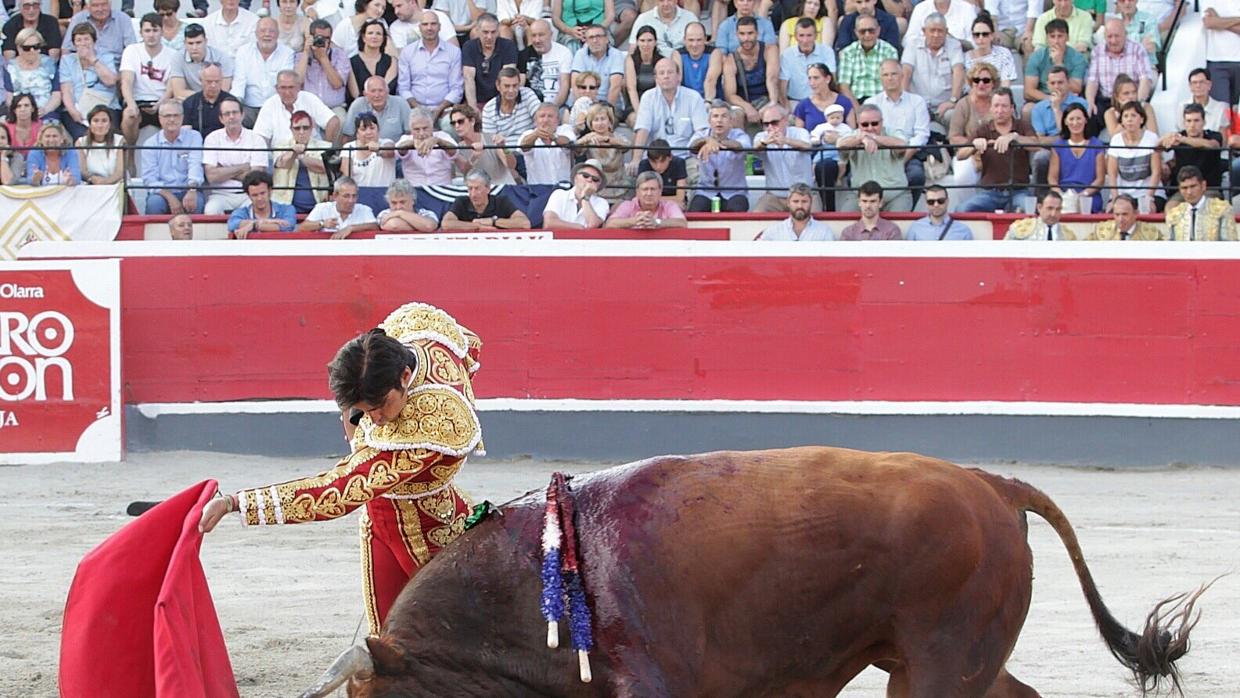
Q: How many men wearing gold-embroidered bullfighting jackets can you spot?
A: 4